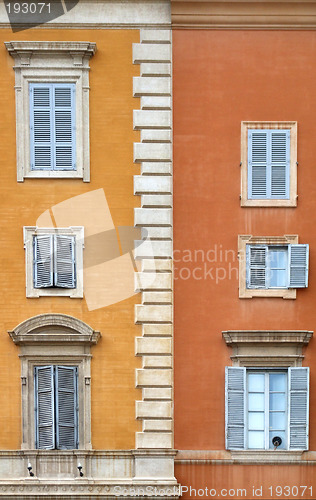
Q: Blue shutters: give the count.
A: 12